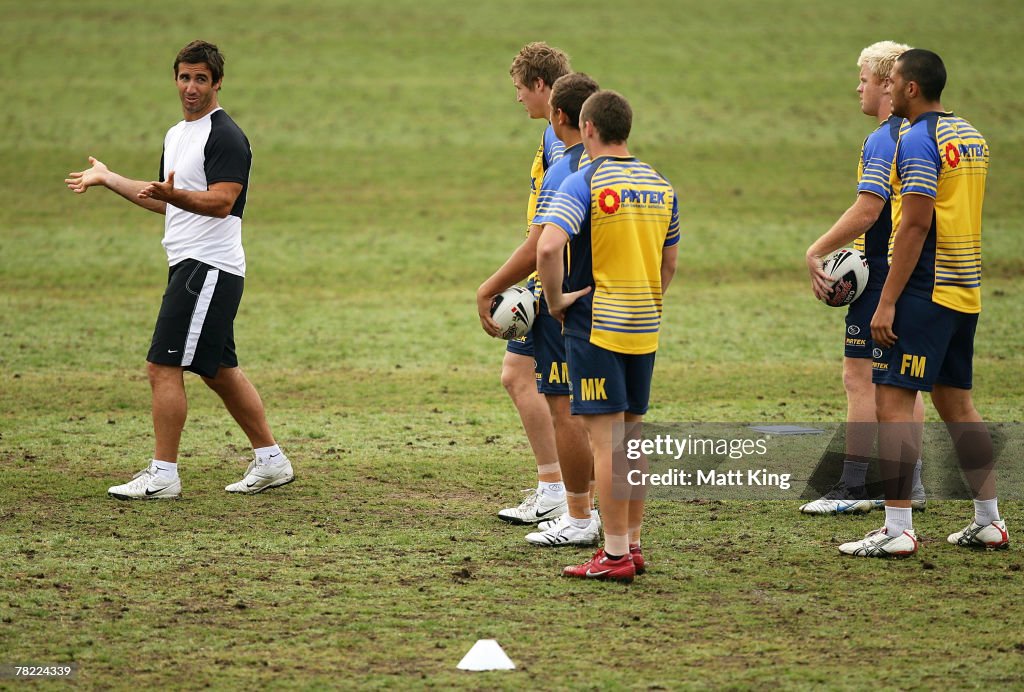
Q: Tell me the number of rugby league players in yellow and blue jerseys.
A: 5